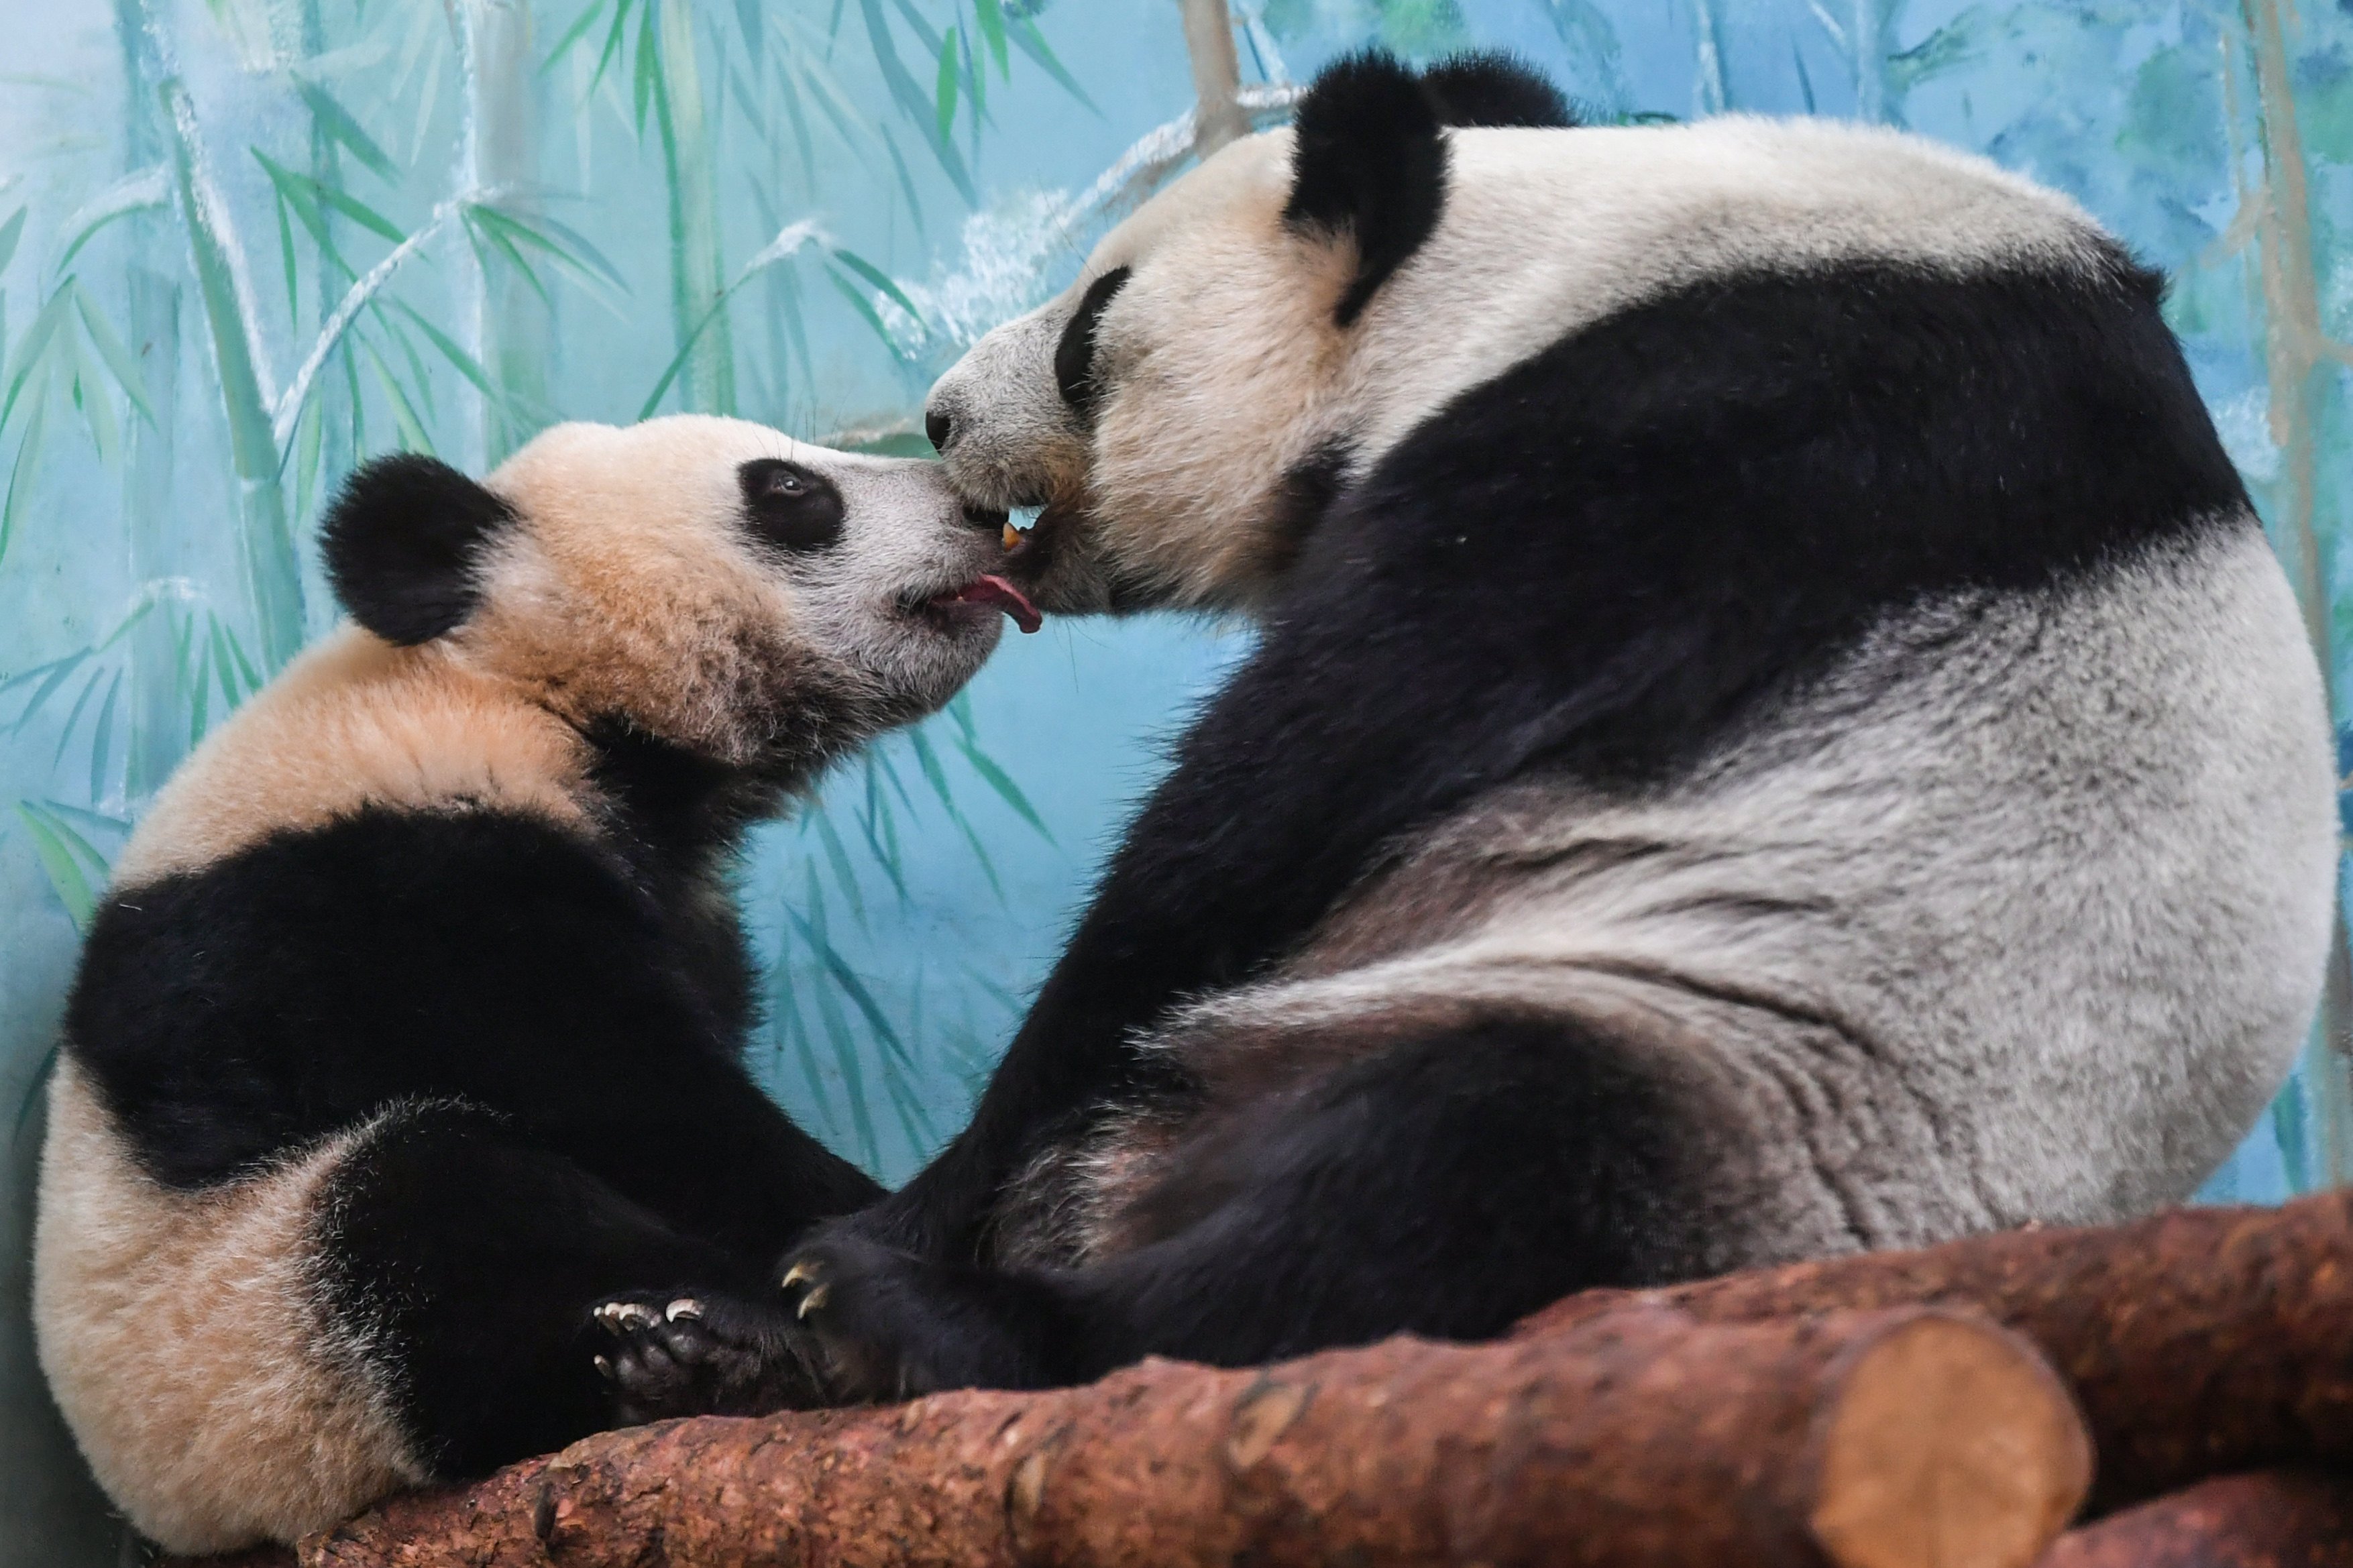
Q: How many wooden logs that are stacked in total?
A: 3